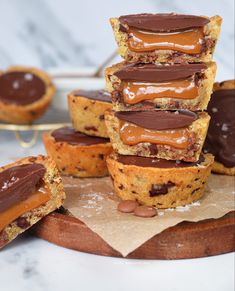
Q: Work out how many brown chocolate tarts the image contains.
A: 9